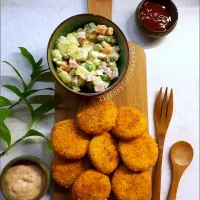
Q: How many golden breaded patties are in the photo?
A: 8